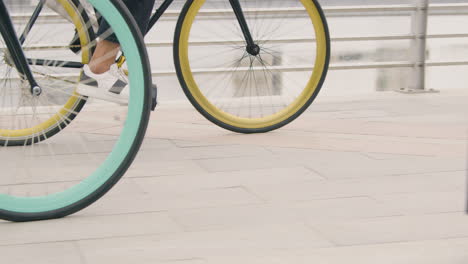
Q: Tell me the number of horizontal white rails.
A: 3